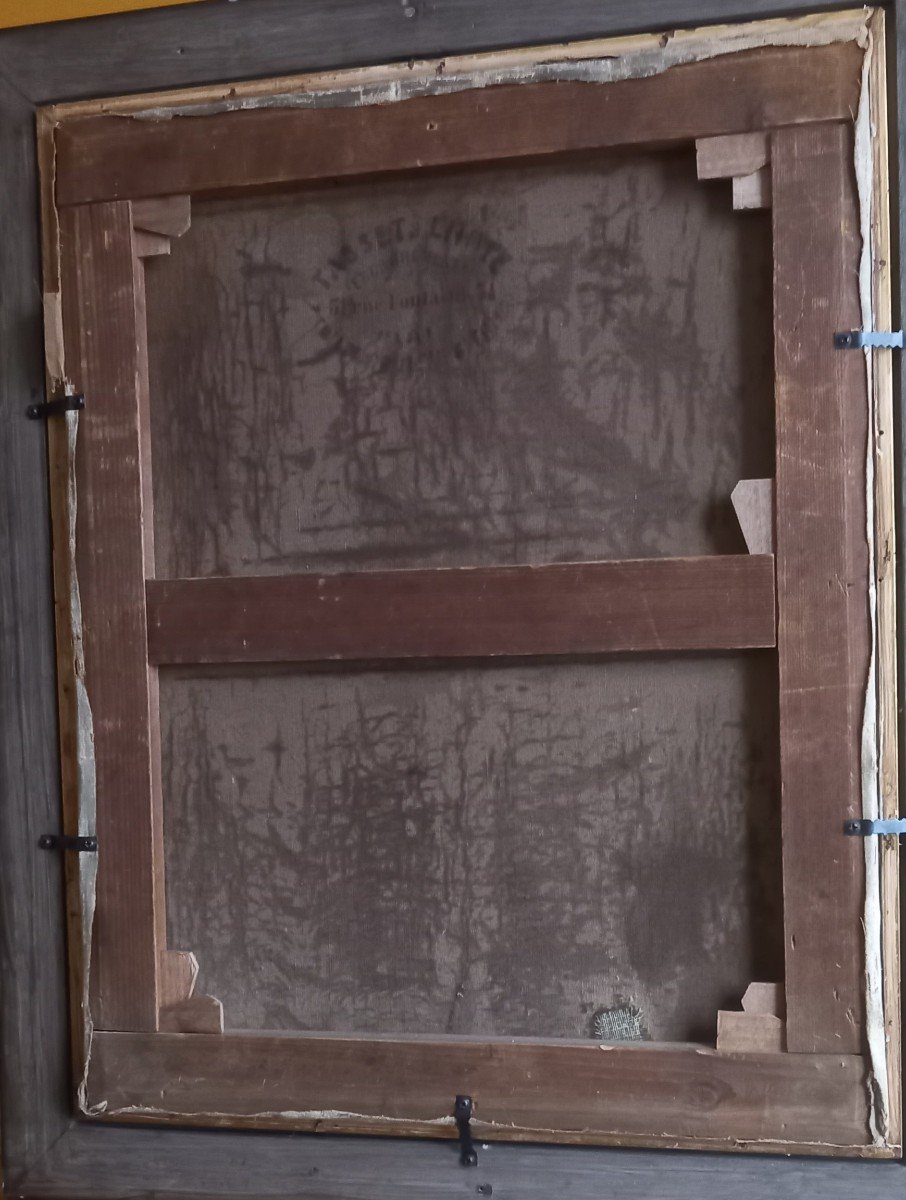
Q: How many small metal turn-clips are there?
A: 5